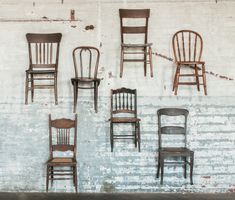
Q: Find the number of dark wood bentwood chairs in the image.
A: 1